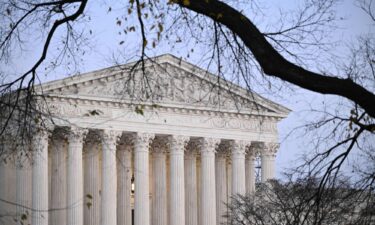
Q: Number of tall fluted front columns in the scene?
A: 8